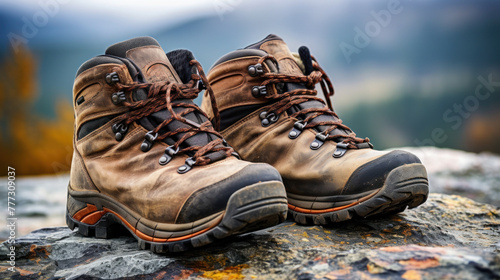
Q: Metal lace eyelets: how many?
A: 12